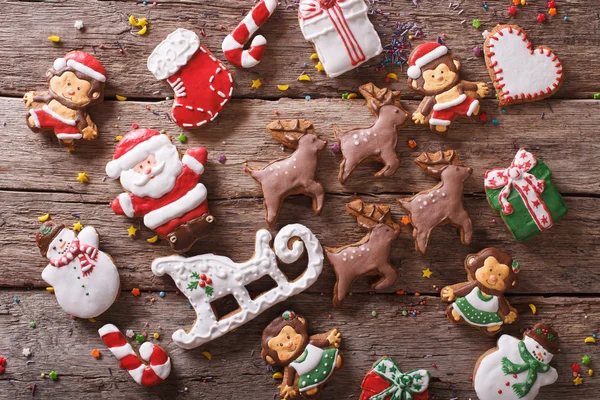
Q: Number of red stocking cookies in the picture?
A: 1